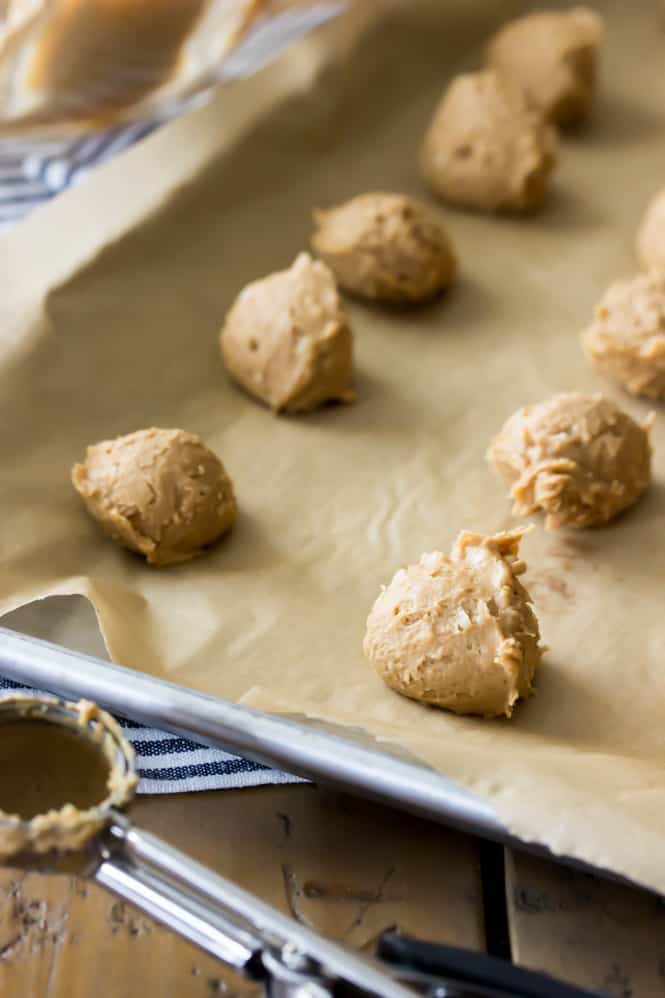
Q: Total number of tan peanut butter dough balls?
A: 9